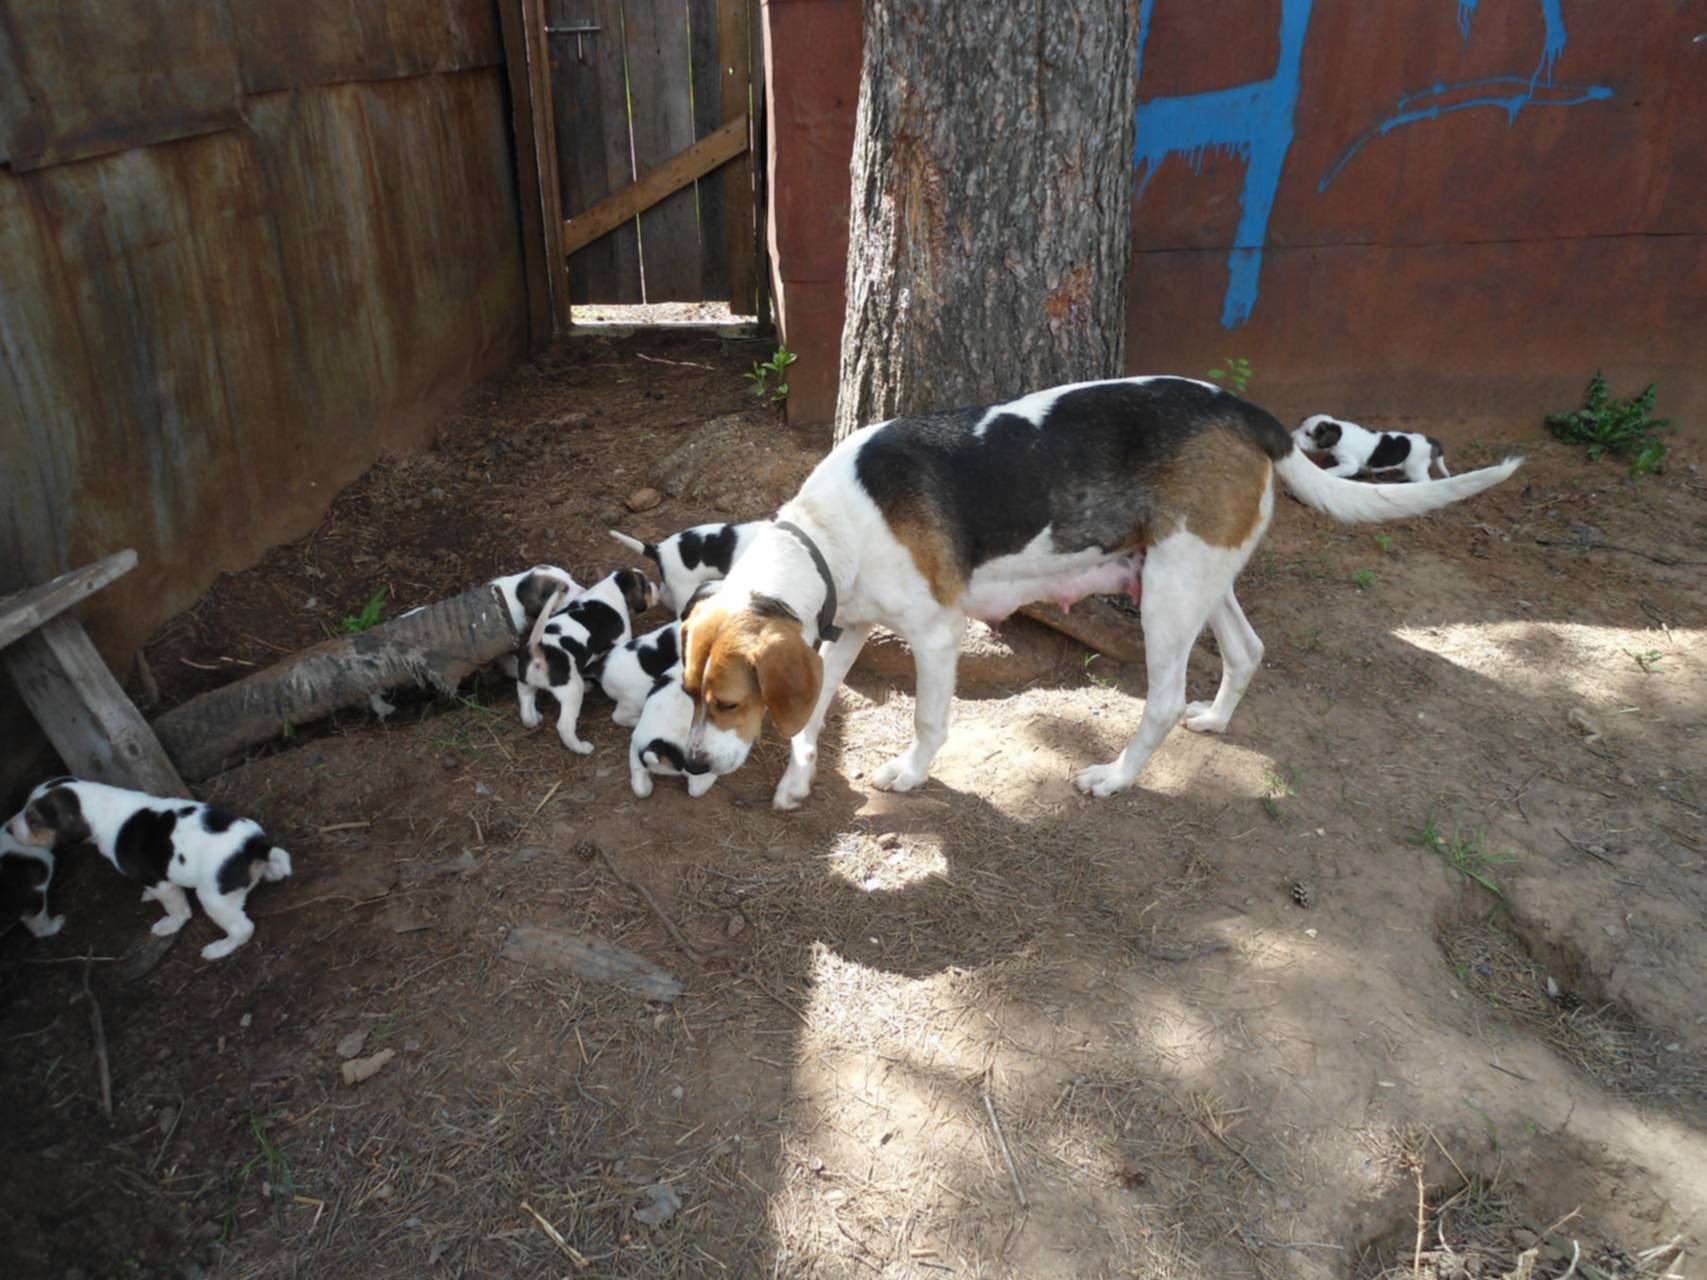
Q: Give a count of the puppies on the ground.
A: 8